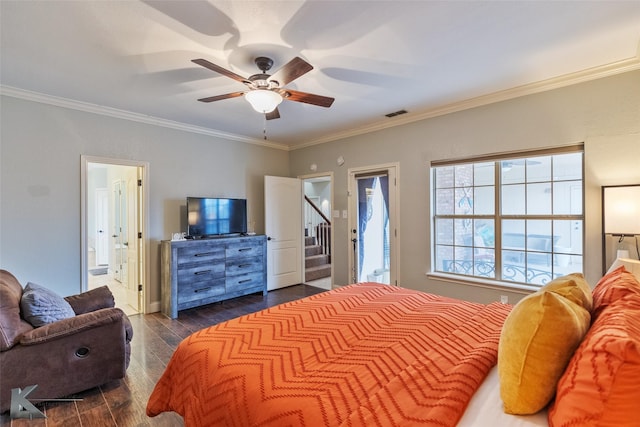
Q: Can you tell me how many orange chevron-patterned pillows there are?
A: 2